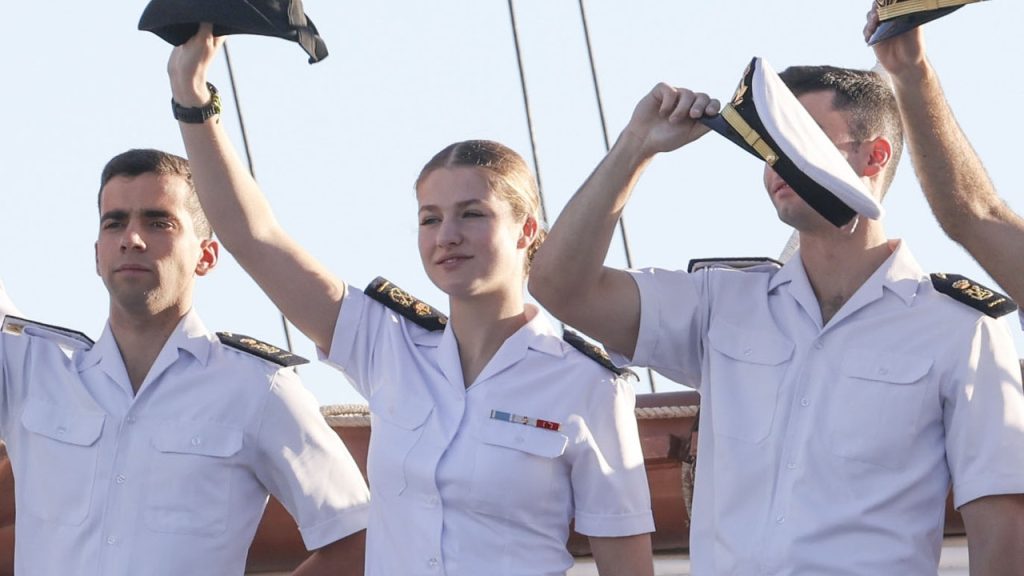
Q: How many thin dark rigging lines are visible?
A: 3